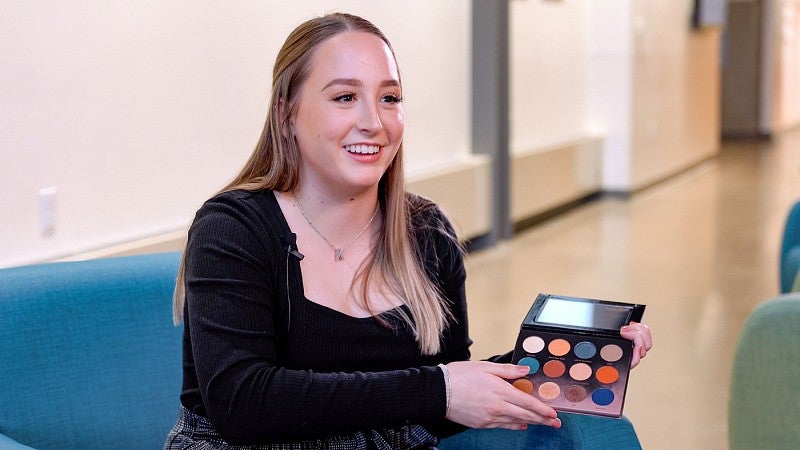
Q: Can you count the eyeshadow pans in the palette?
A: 12